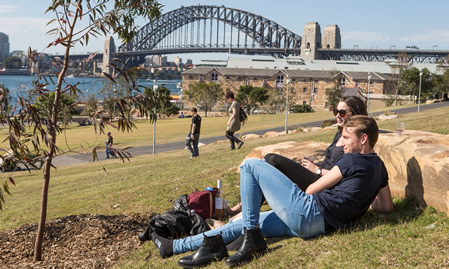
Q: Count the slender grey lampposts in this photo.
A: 4